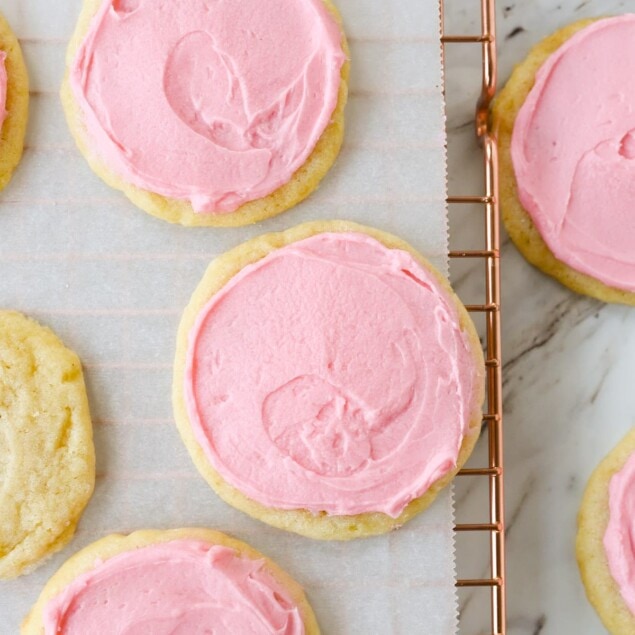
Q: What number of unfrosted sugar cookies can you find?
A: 1